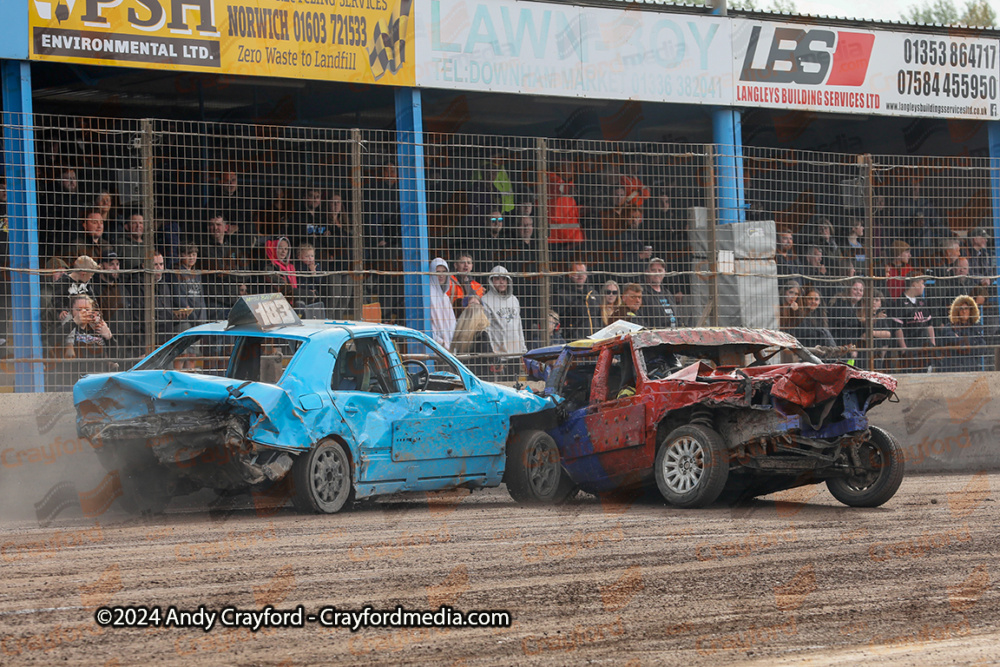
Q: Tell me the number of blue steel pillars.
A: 4